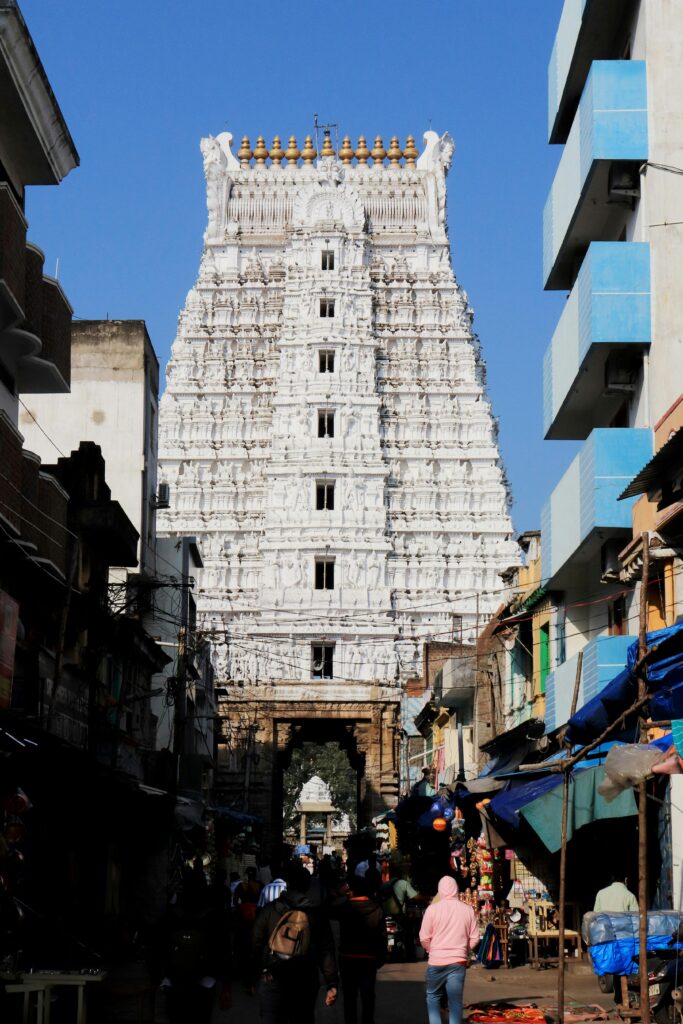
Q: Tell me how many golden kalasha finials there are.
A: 11